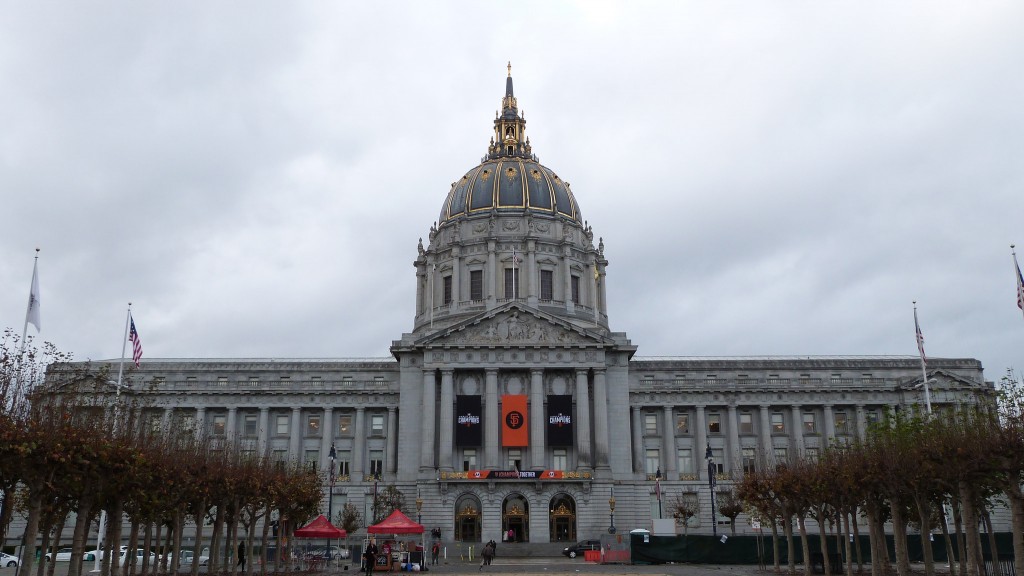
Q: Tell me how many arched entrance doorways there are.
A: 3